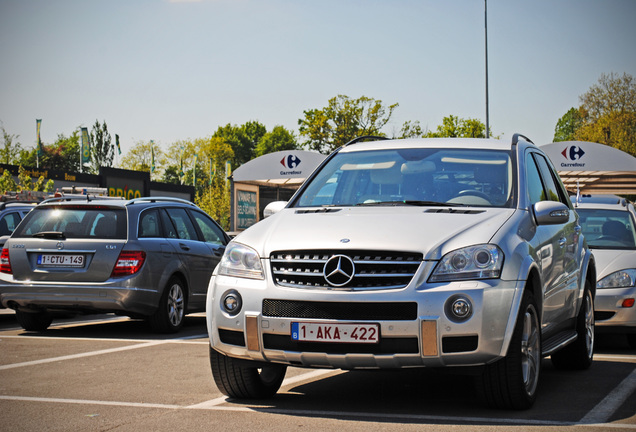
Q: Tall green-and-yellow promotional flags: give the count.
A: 8